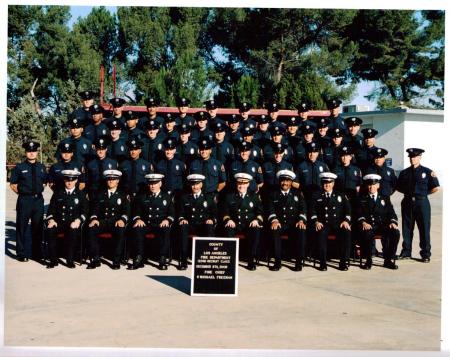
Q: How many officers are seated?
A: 8